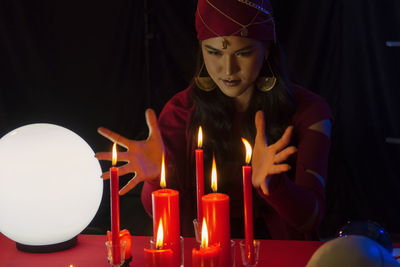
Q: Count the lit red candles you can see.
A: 7